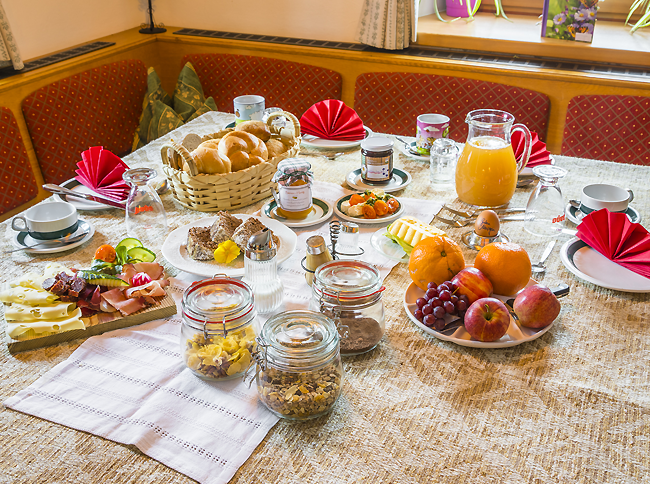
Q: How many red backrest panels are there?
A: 5